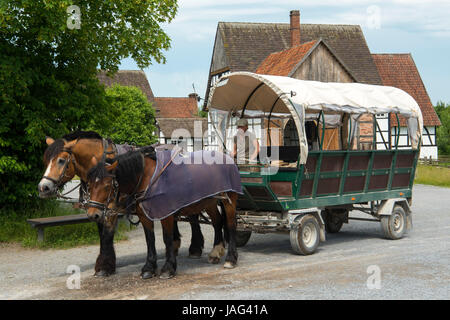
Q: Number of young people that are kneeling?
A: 0